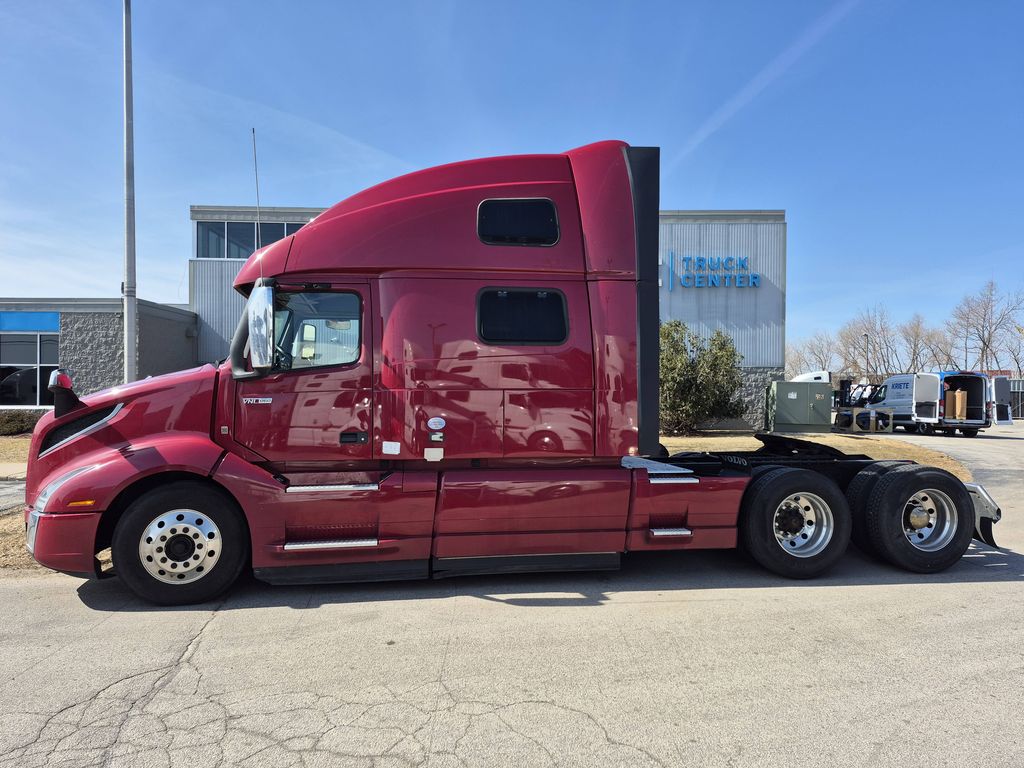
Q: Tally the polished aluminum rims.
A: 3